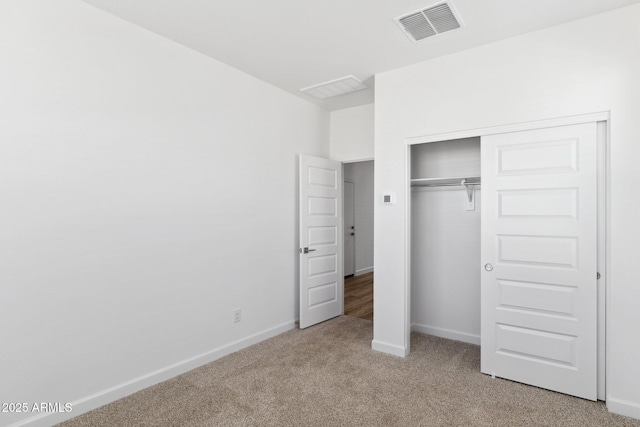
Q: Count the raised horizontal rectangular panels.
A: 10